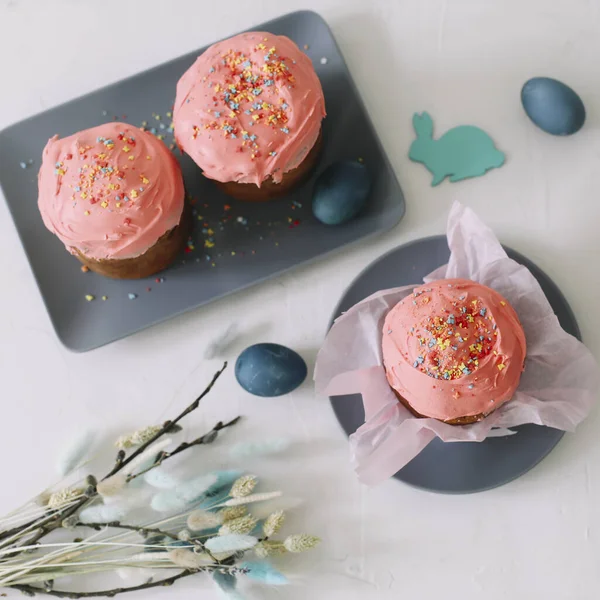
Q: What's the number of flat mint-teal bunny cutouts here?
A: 1